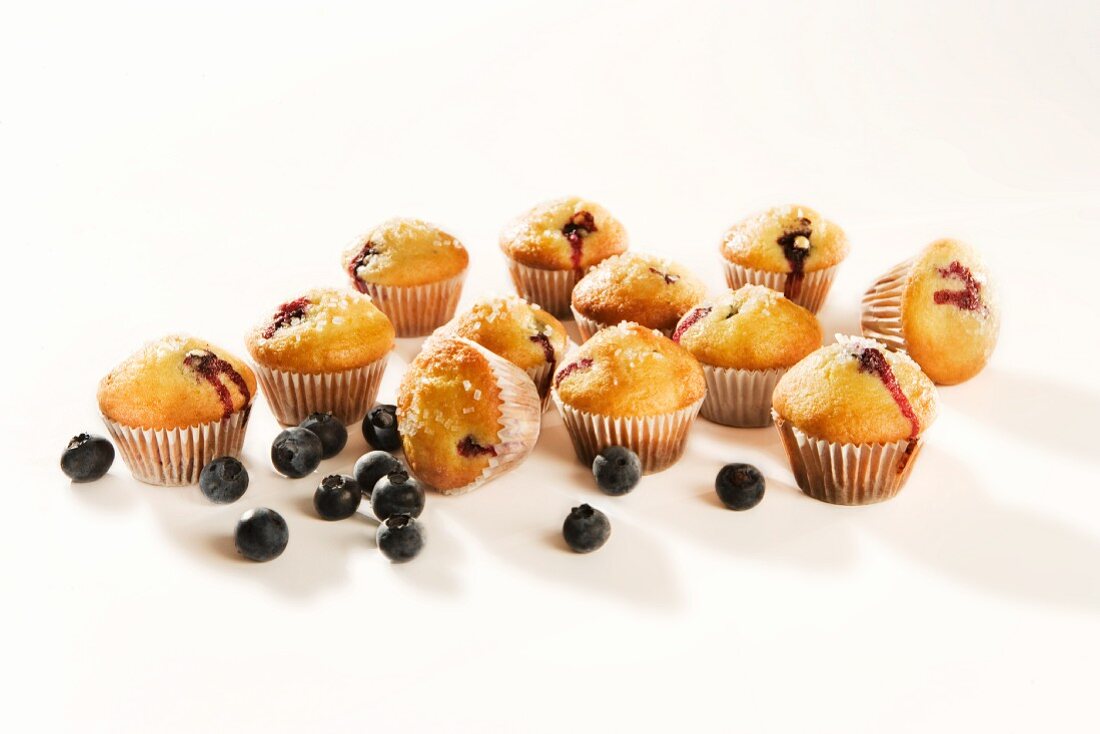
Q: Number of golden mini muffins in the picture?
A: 12